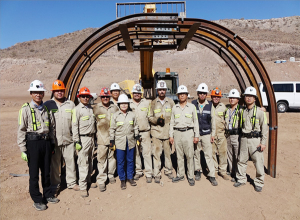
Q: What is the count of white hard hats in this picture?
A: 9